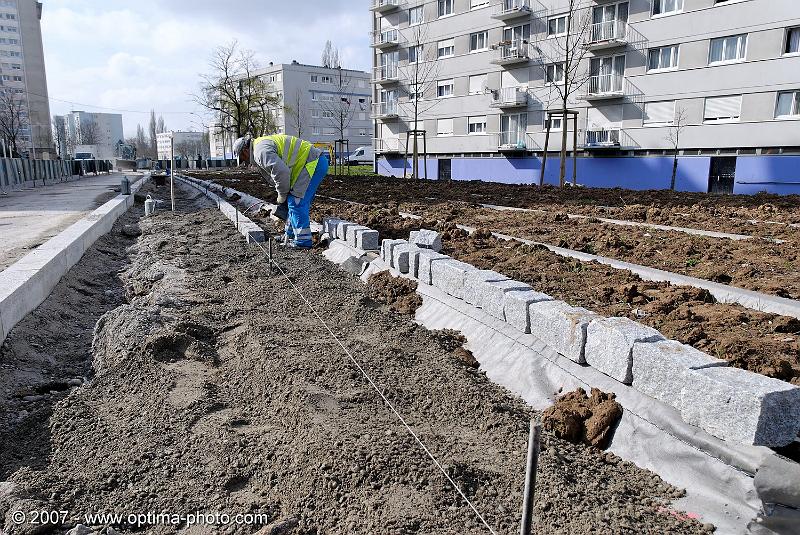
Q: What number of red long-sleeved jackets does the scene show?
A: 0